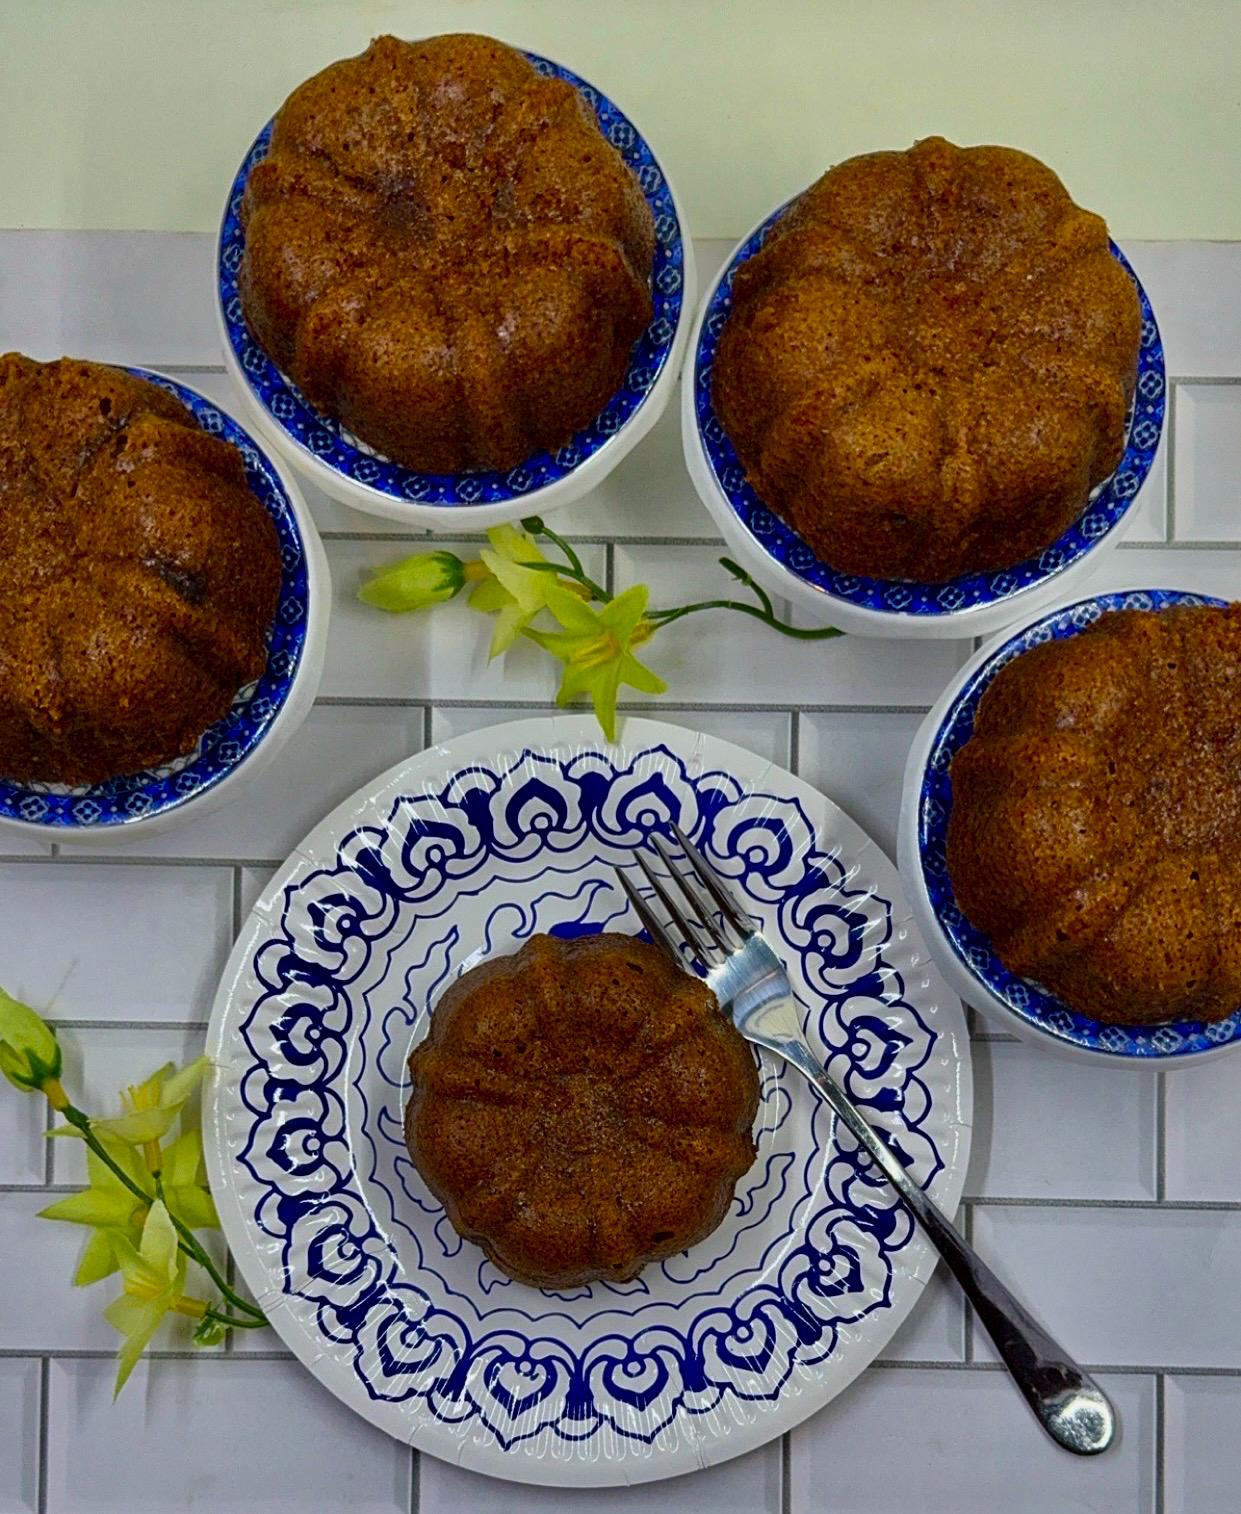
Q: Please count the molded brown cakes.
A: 5